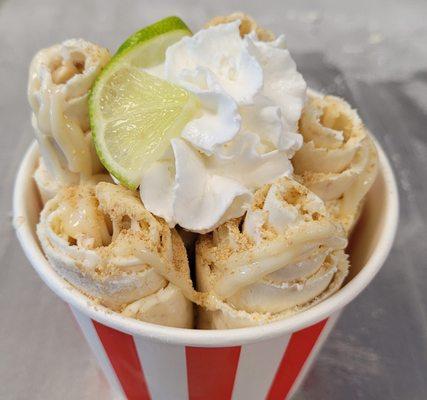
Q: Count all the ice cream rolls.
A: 5